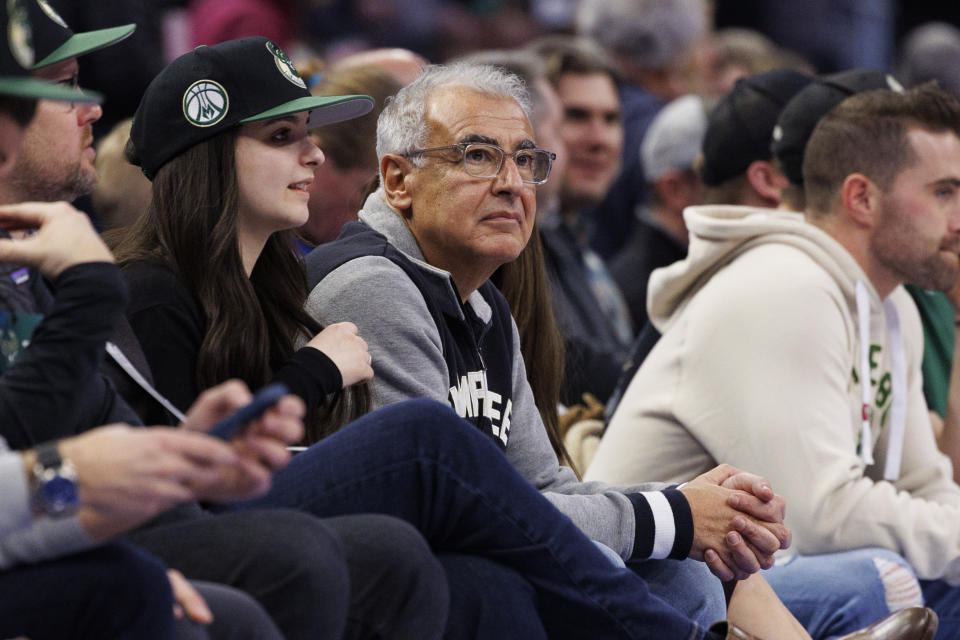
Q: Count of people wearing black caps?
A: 5